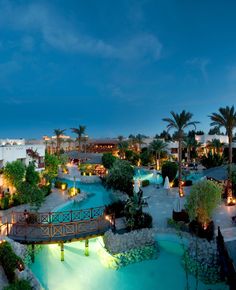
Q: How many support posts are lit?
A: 2